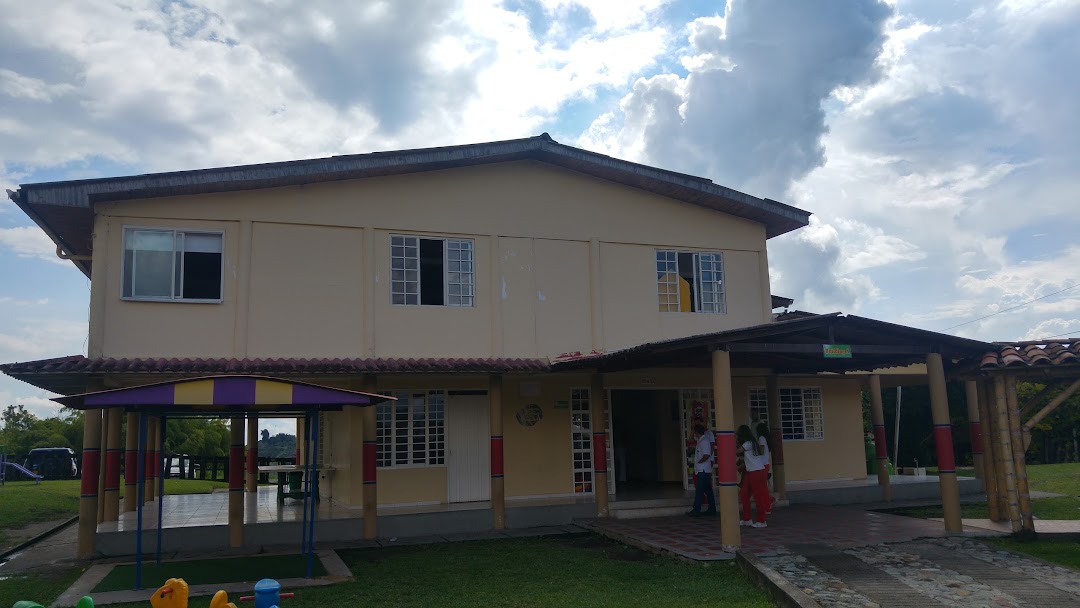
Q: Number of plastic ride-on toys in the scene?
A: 3